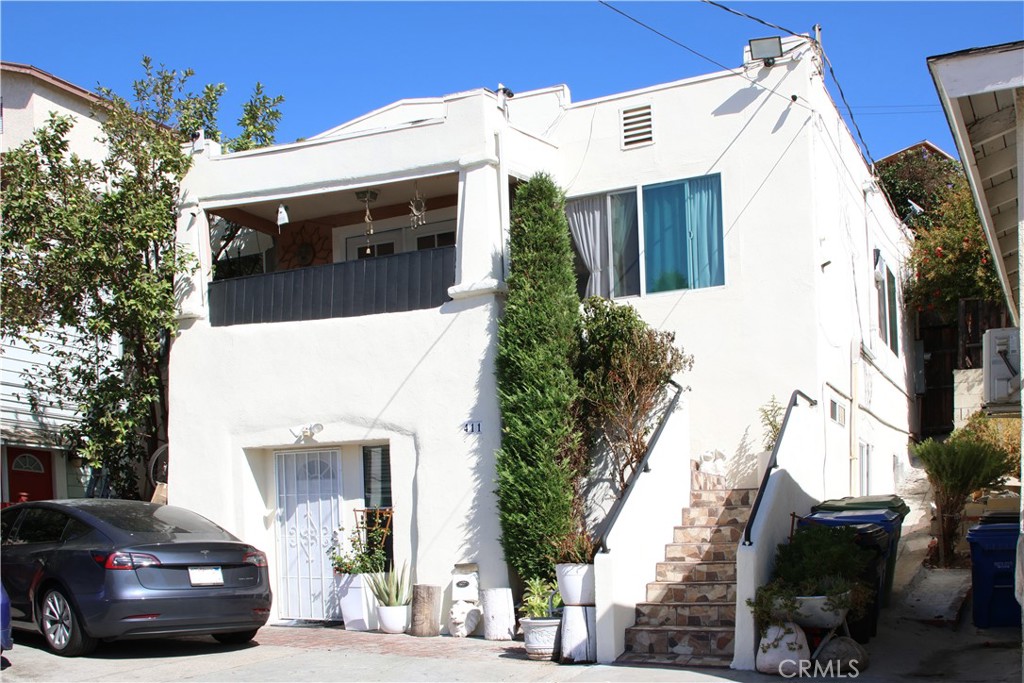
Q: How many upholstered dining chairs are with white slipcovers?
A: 0